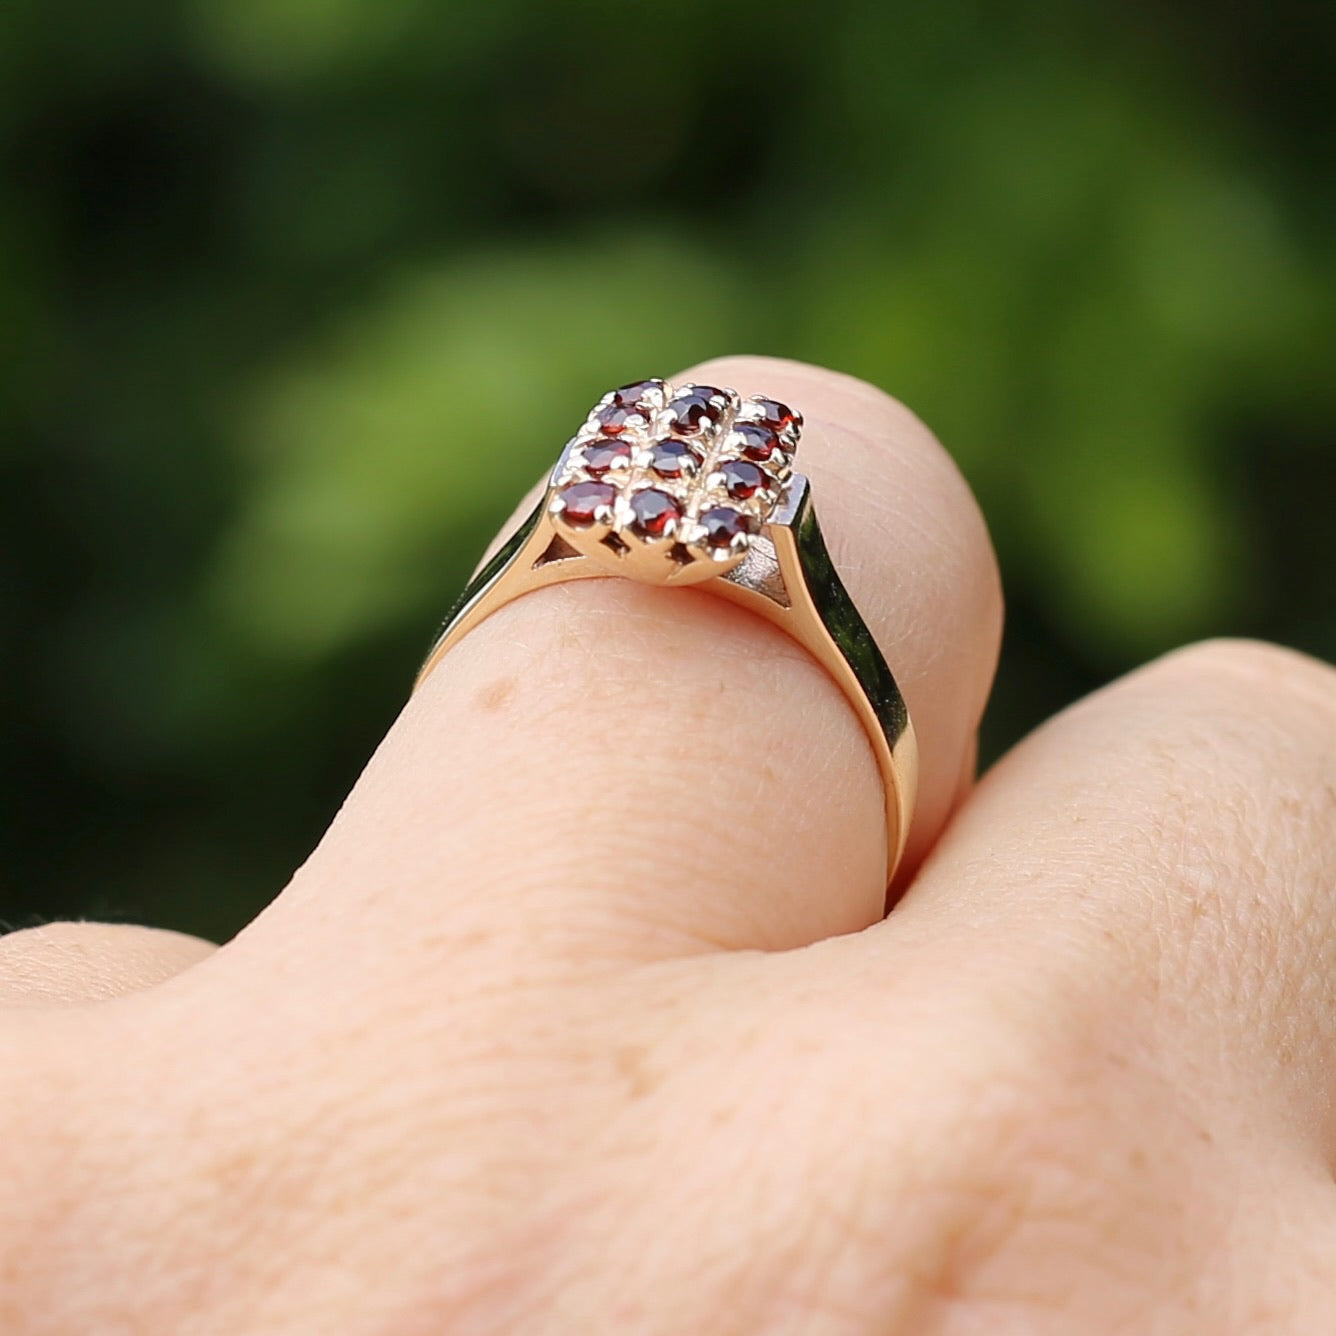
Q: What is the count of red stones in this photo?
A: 12